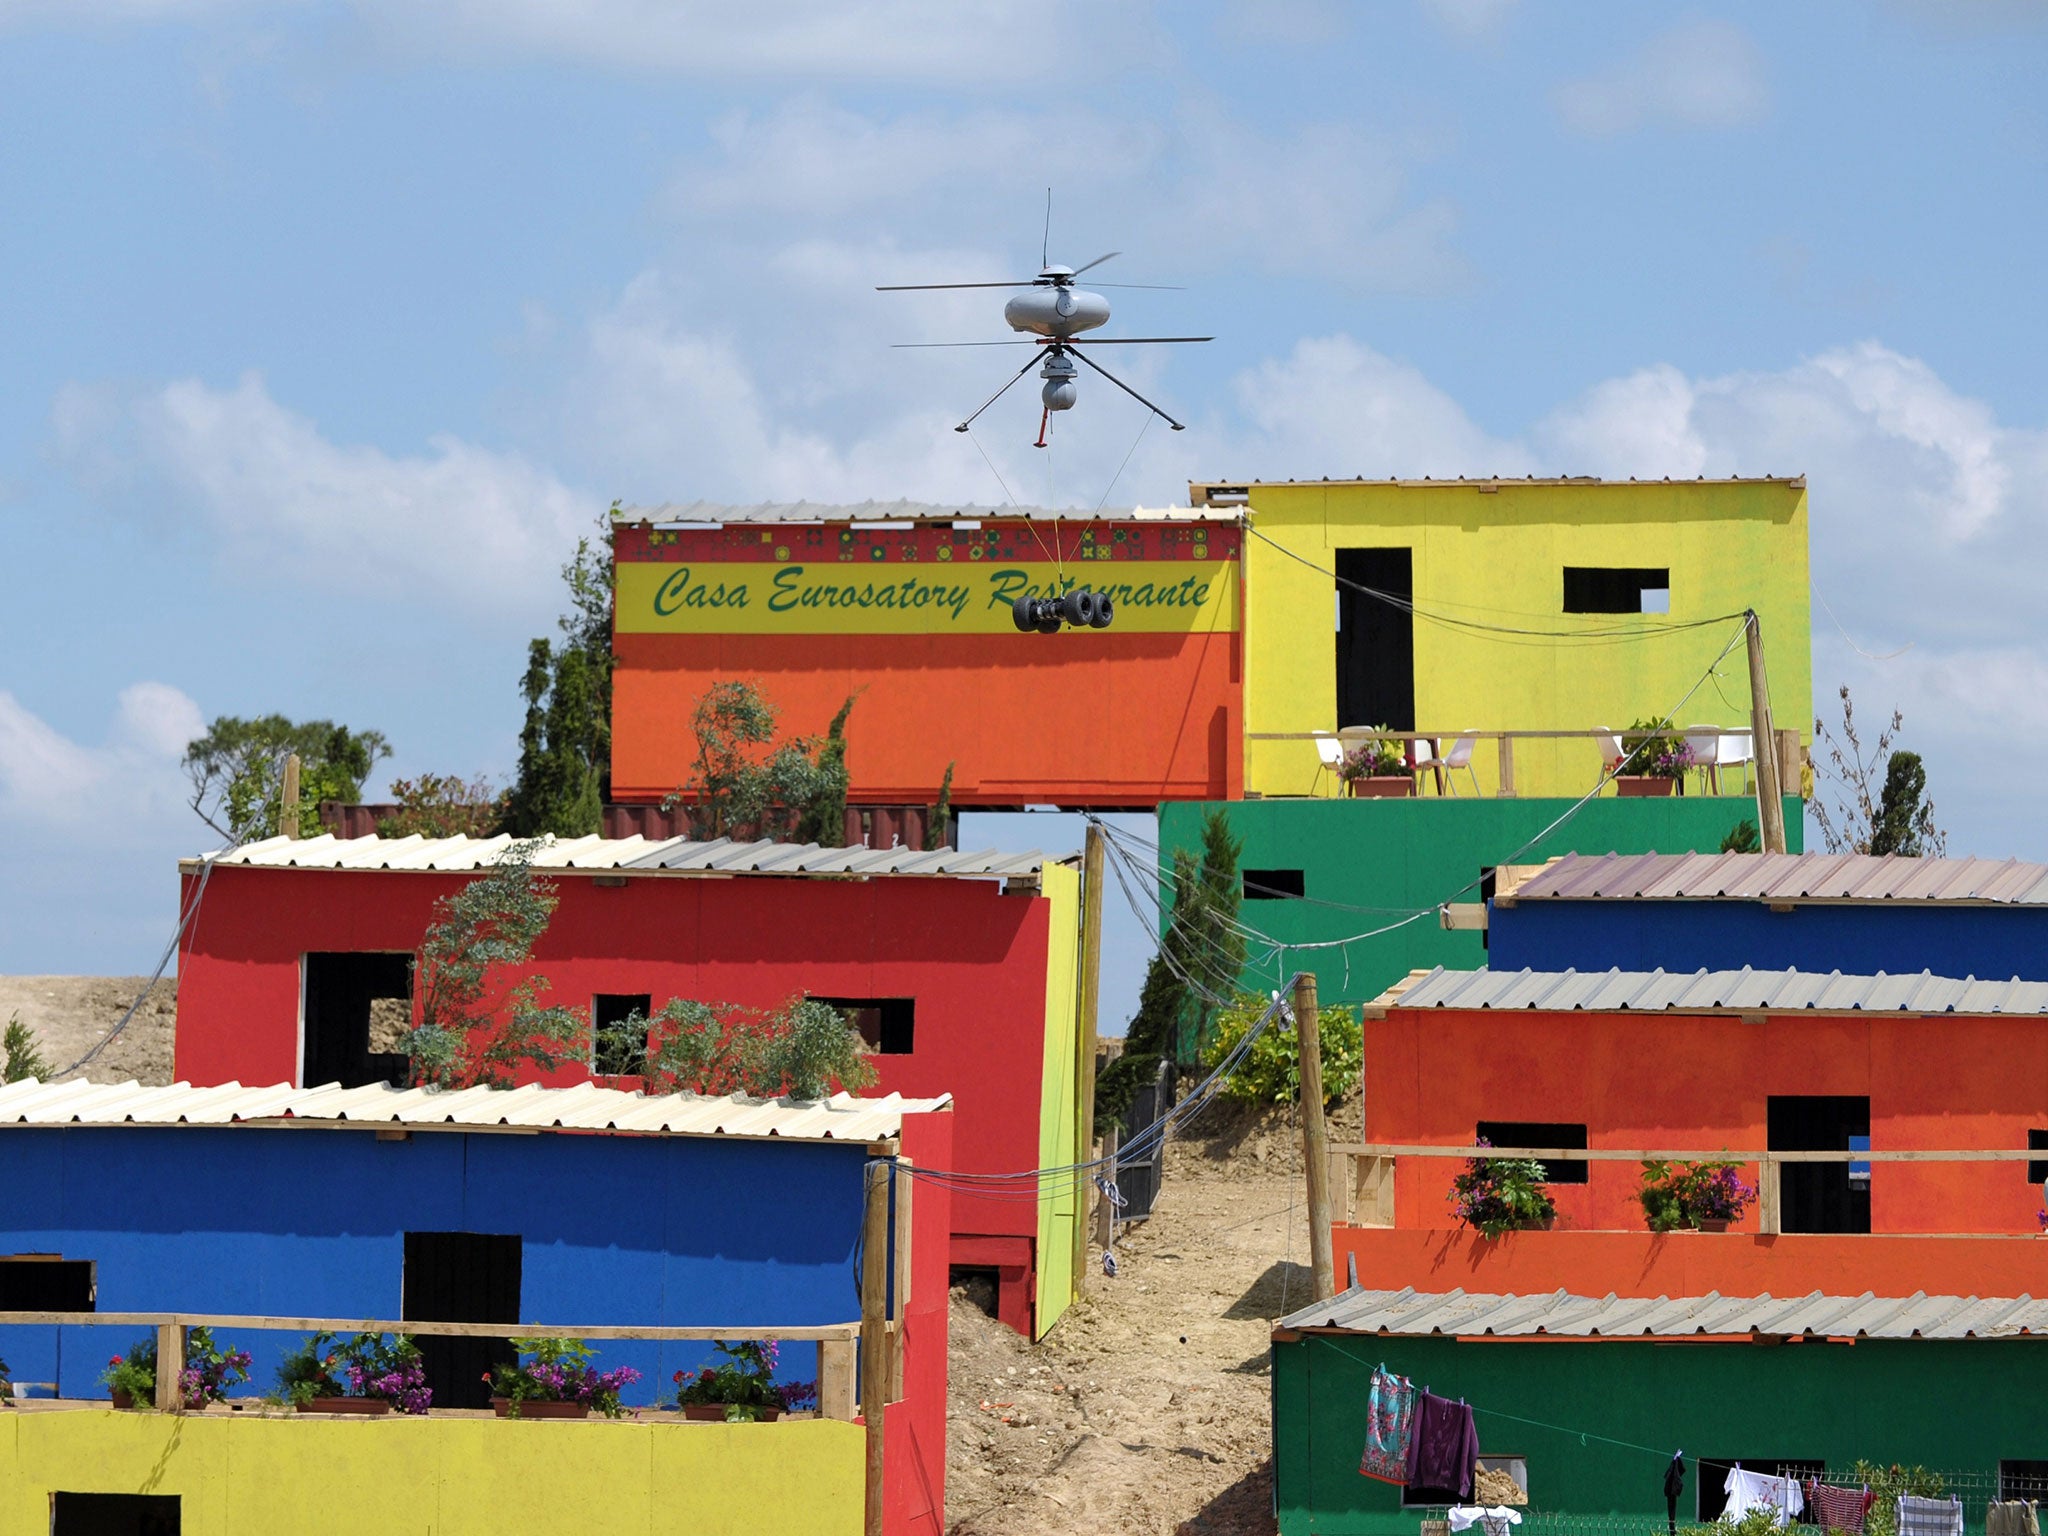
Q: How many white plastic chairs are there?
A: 7